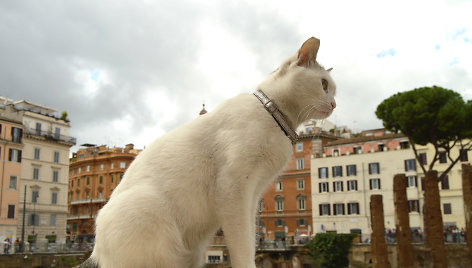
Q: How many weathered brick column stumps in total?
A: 4